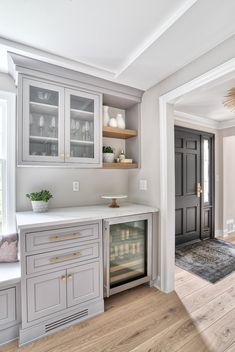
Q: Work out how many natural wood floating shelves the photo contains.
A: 2